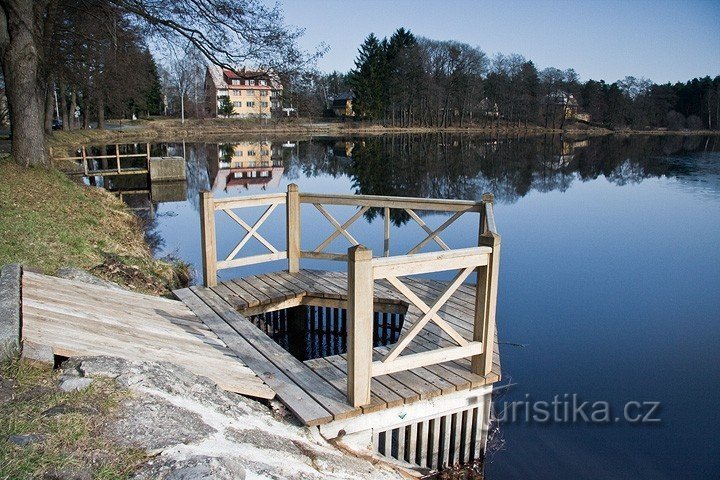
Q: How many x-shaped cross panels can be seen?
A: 4